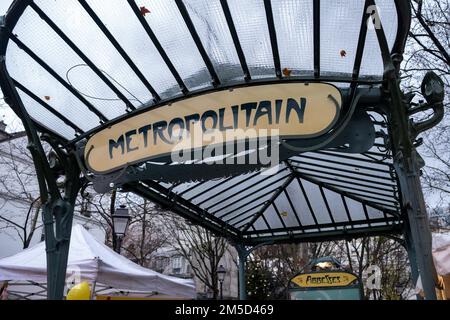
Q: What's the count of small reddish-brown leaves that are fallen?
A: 4